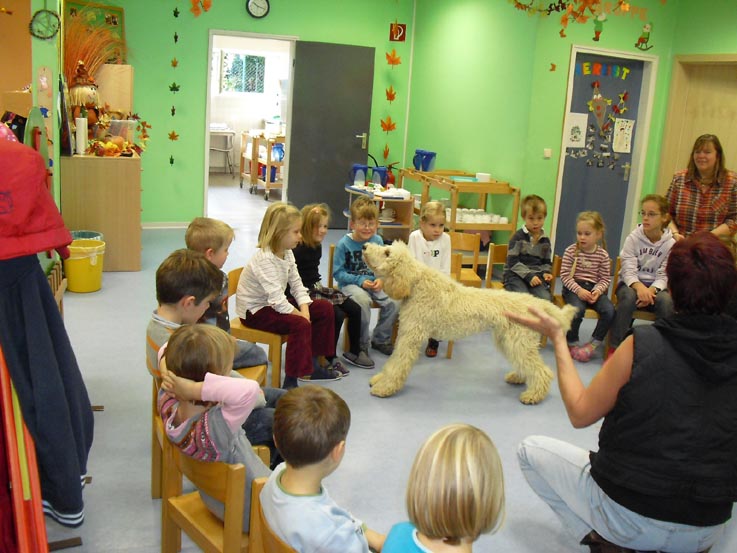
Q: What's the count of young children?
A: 12